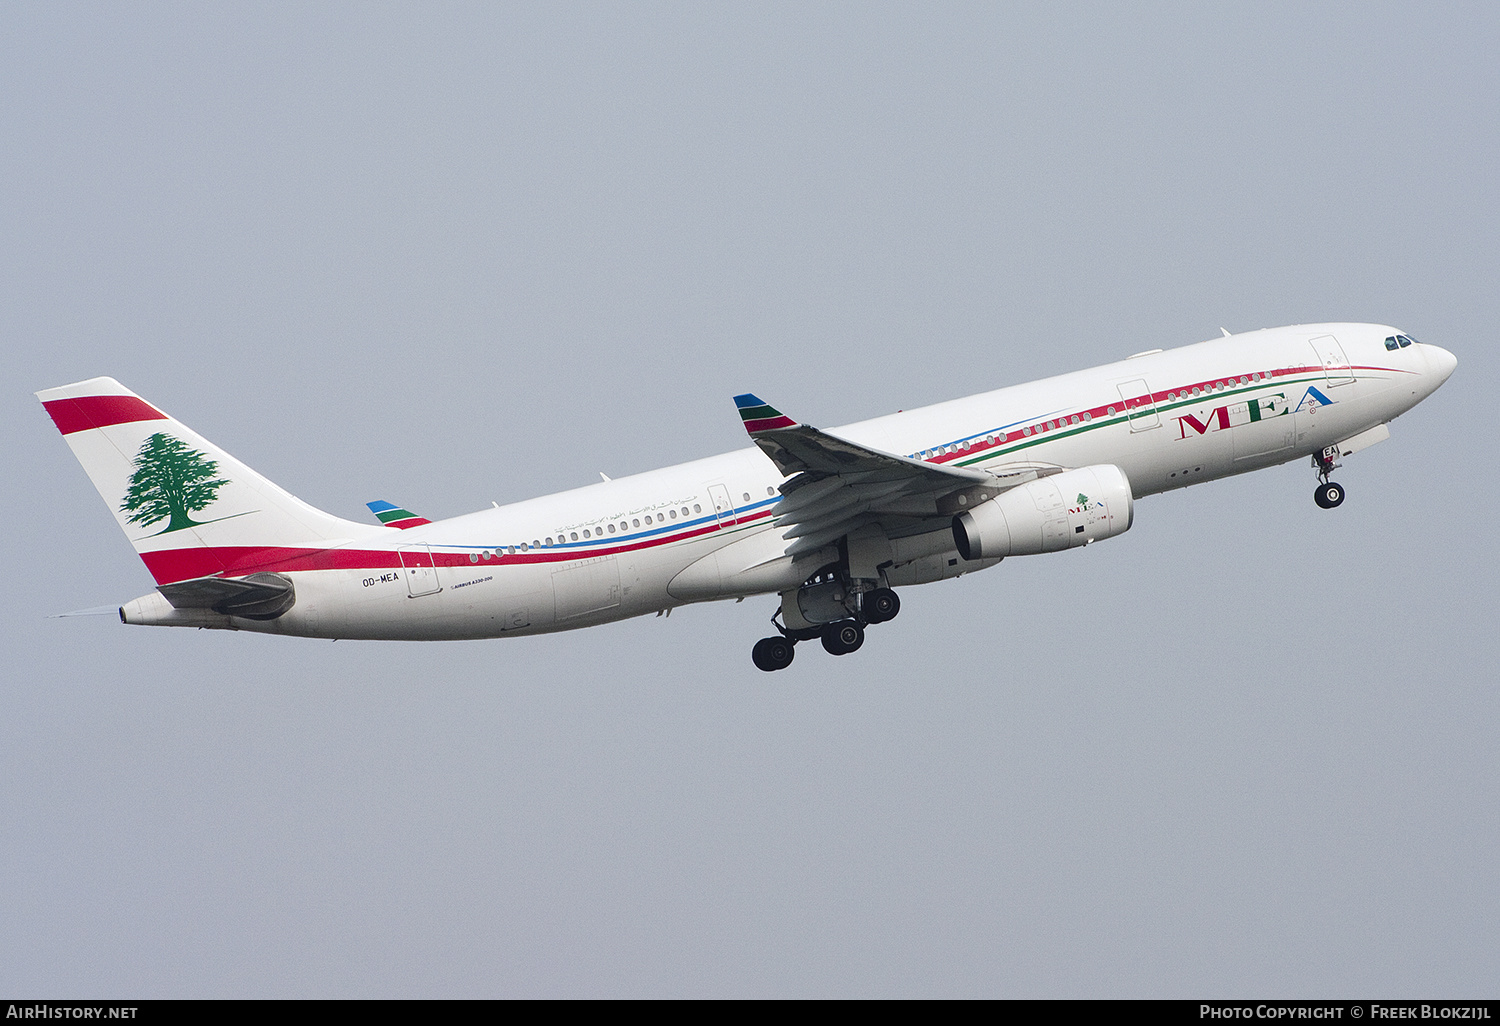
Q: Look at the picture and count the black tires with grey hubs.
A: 4